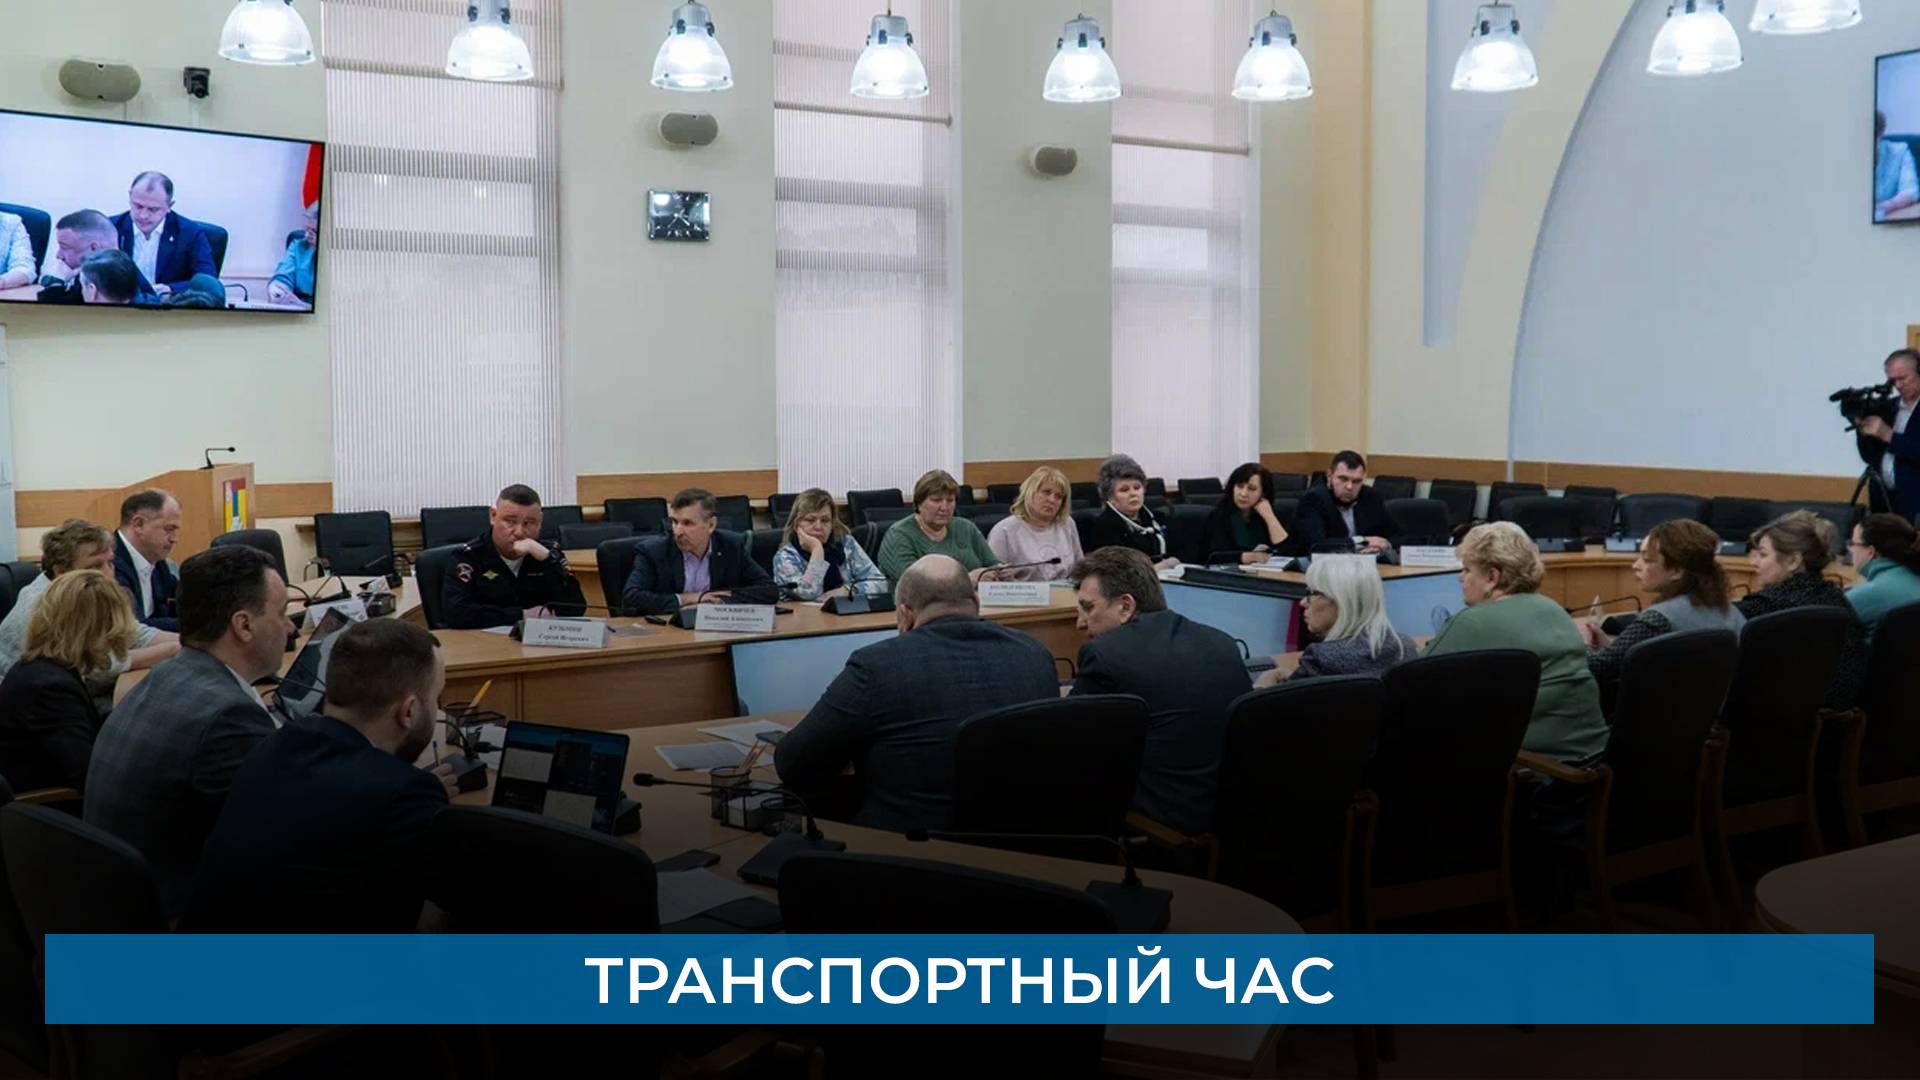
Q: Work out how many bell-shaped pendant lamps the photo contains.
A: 9